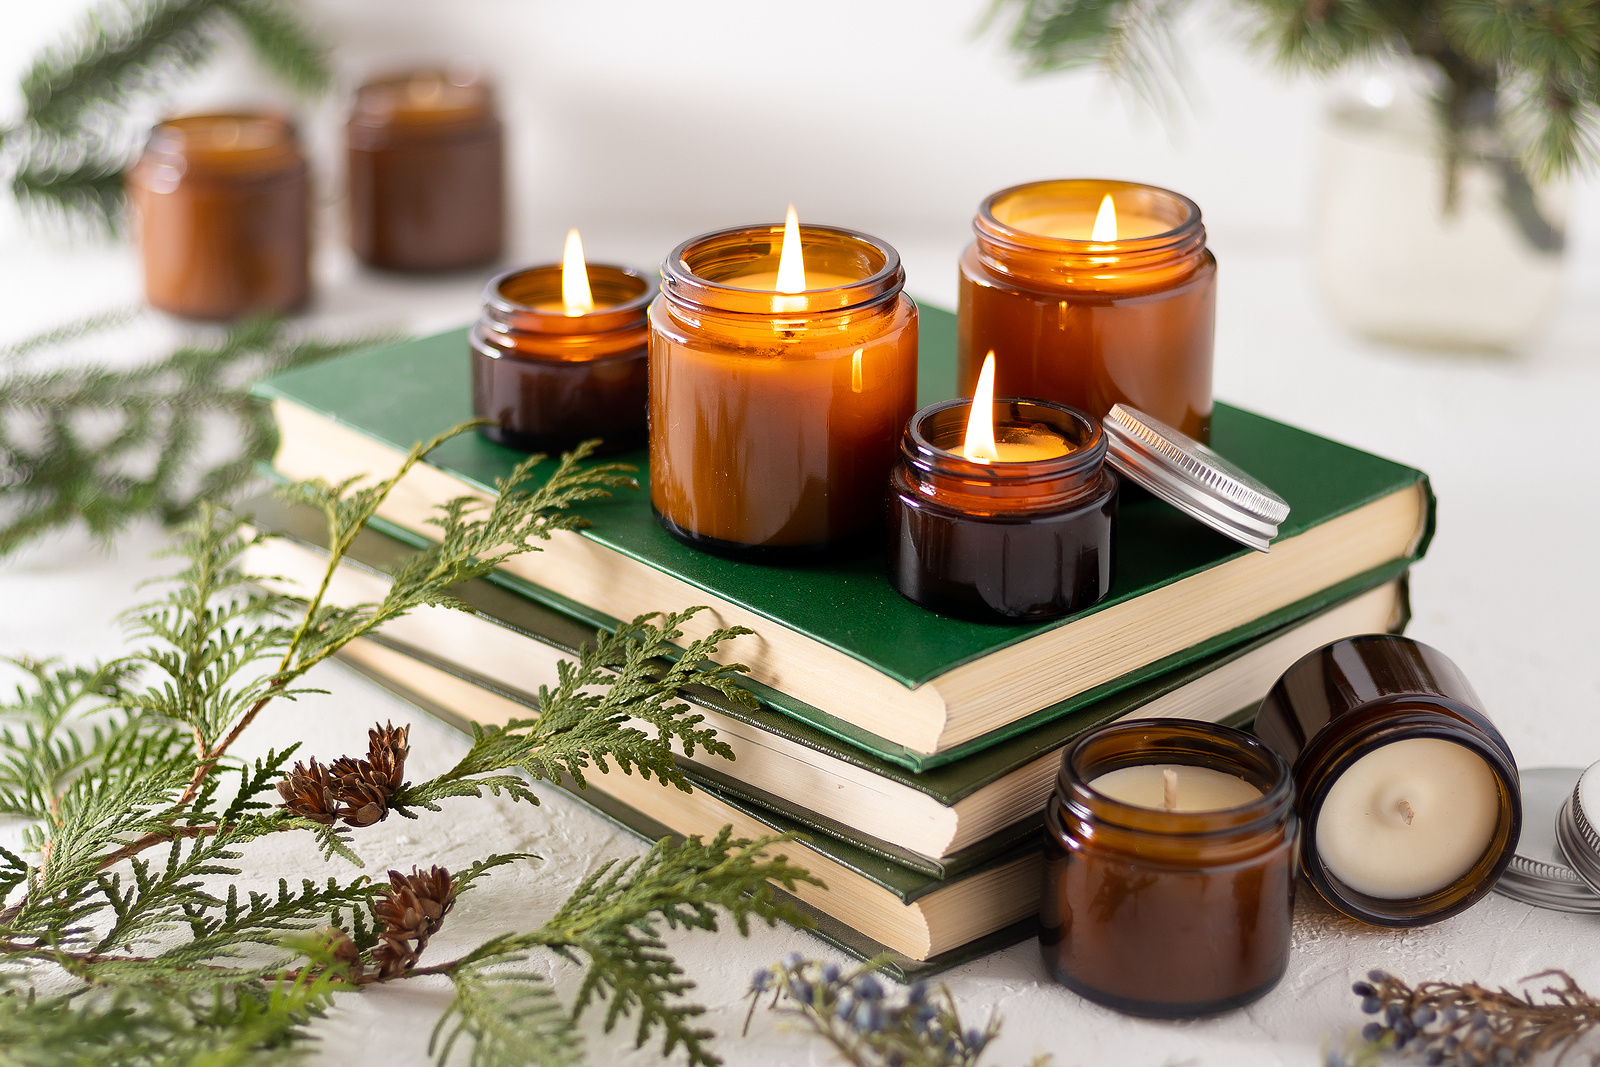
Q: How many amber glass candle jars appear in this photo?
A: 8